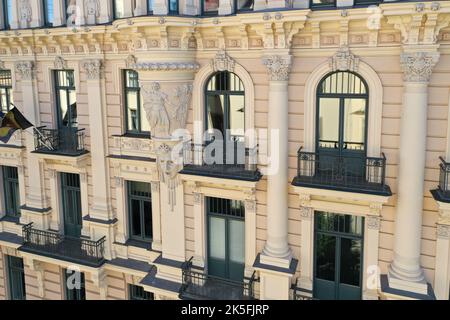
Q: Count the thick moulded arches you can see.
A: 2